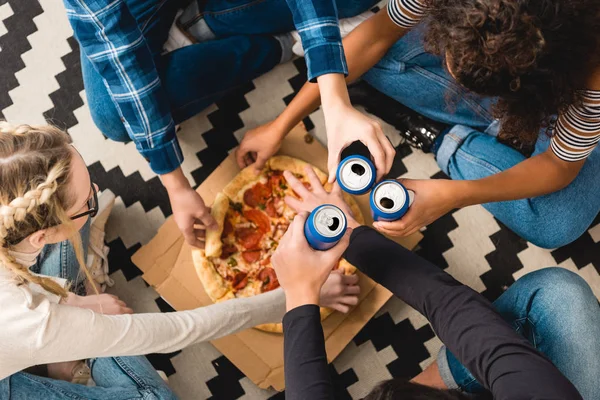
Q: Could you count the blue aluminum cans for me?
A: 3